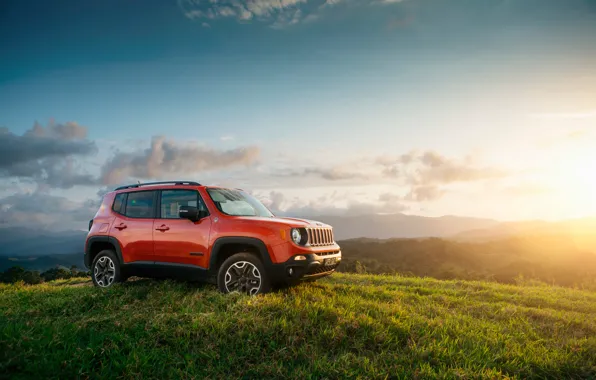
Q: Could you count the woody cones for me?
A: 0